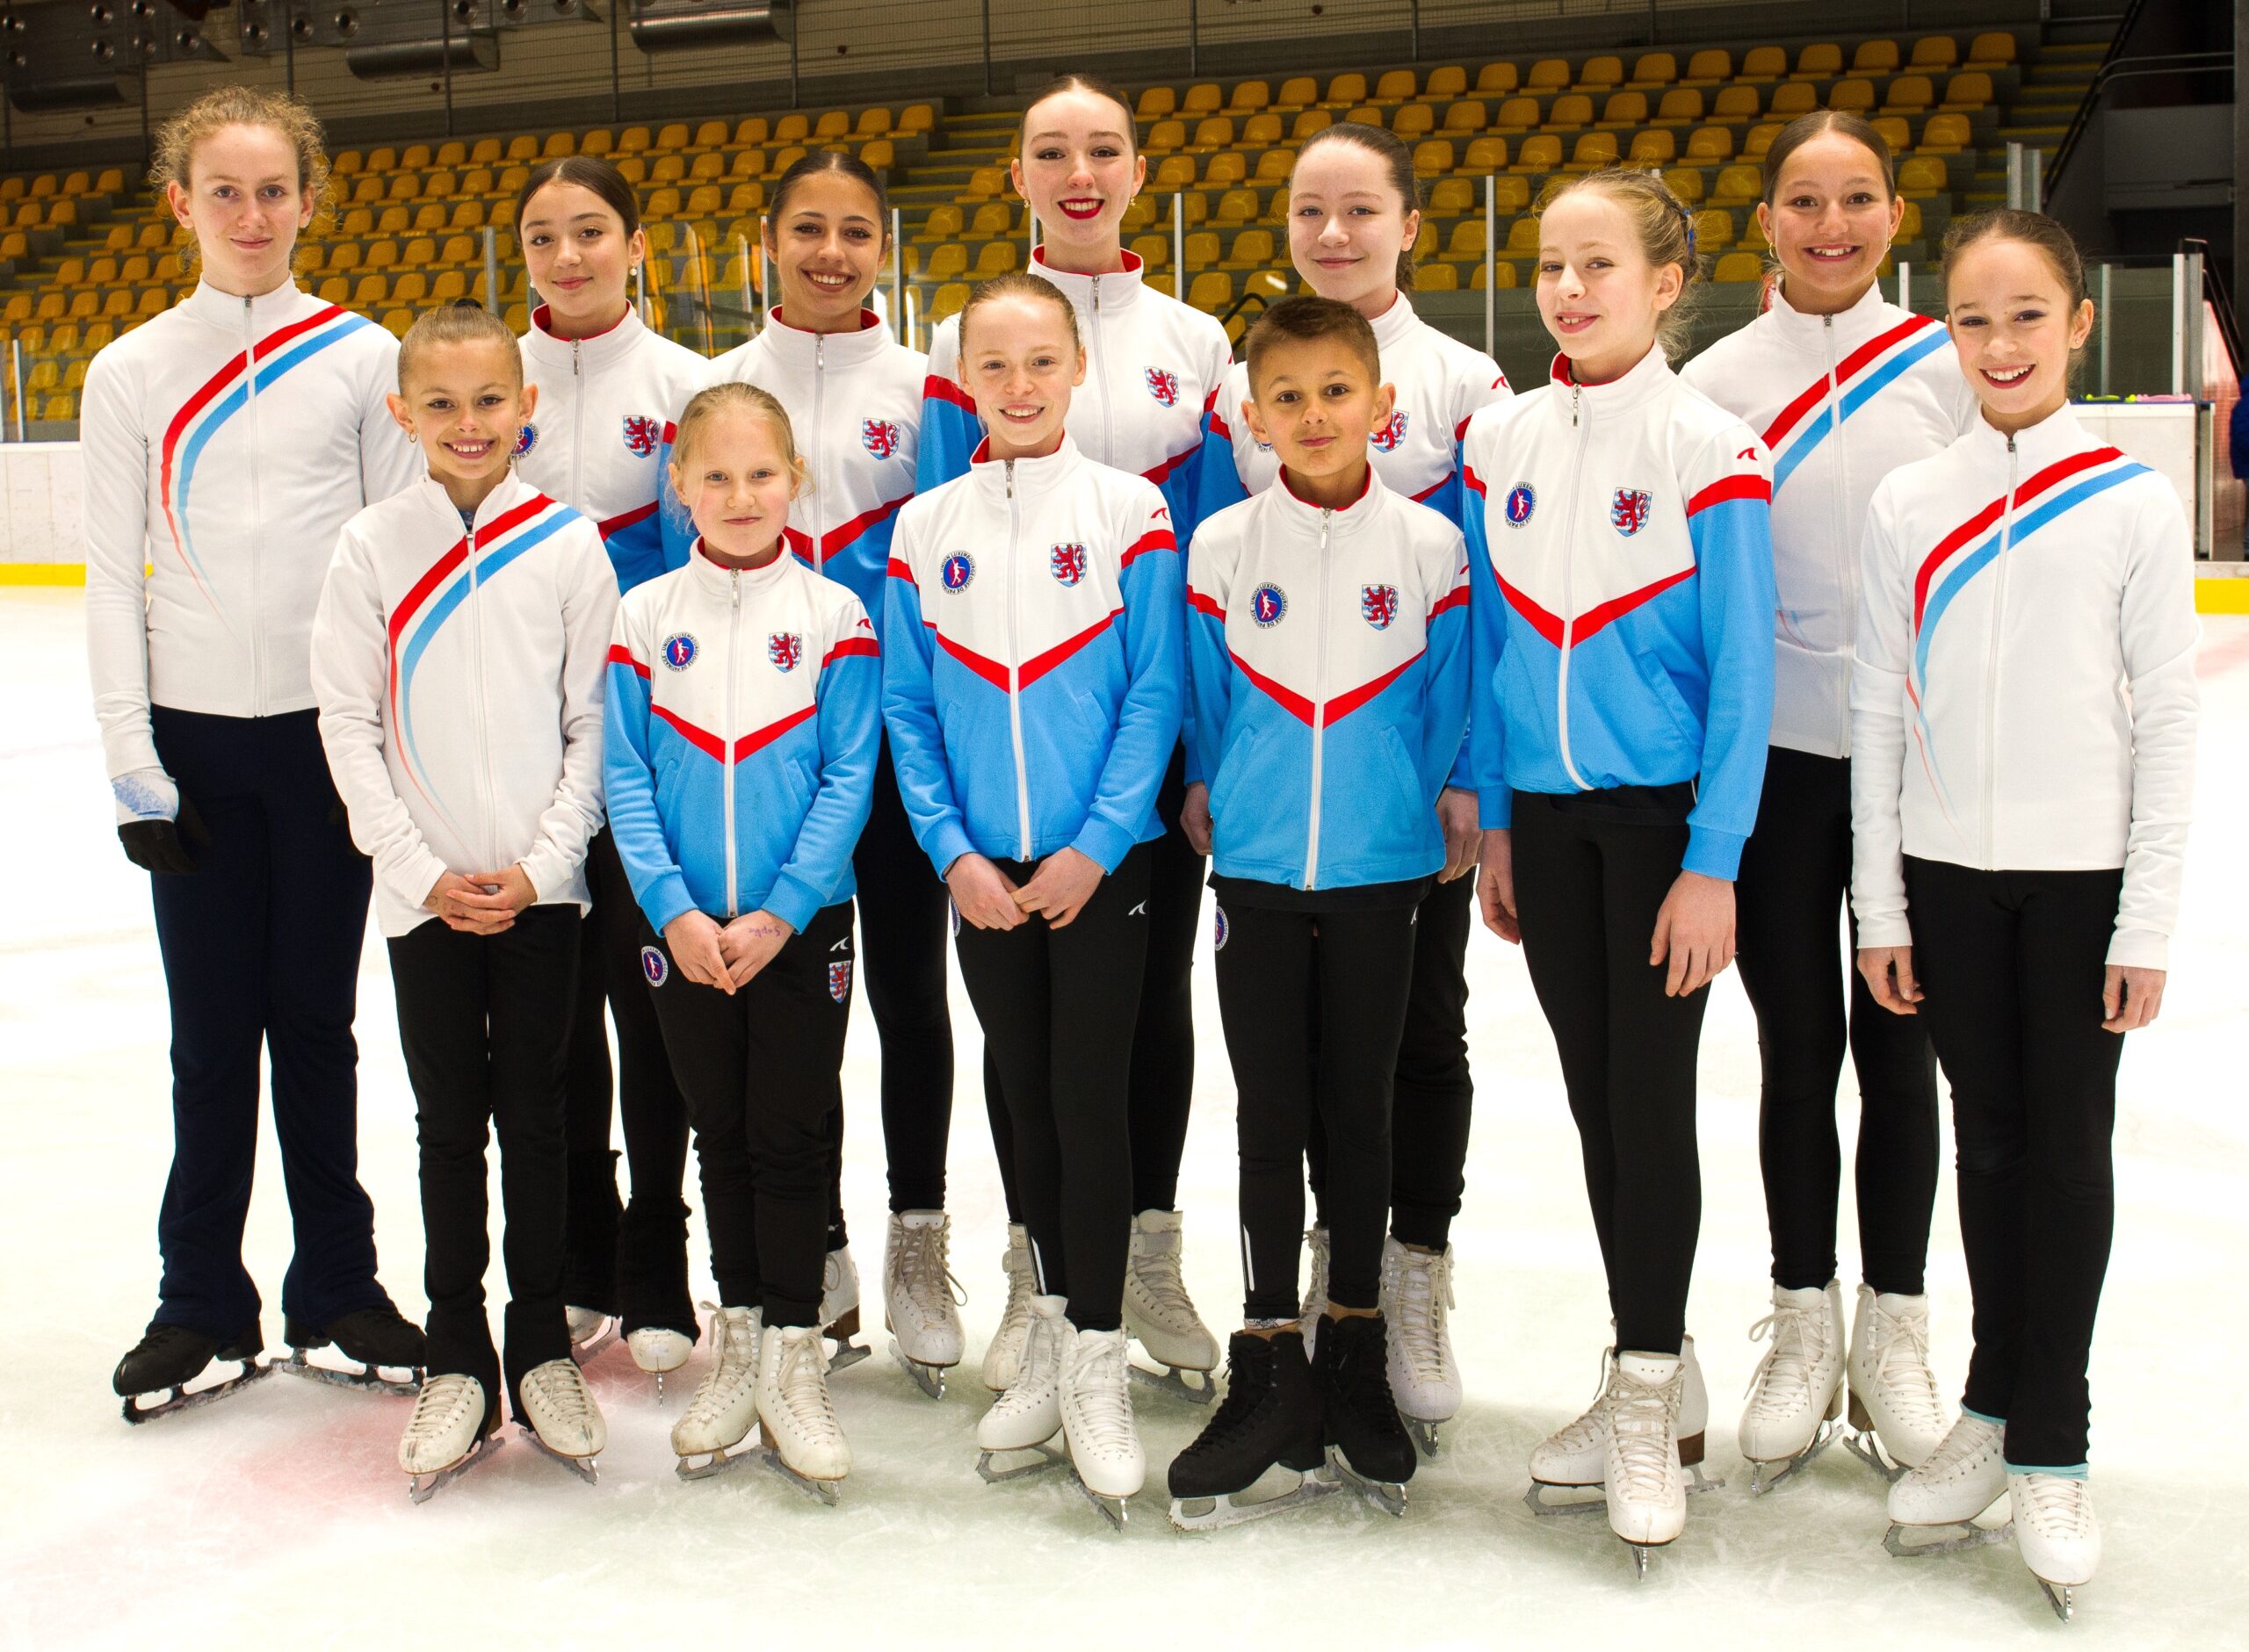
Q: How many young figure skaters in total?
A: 12